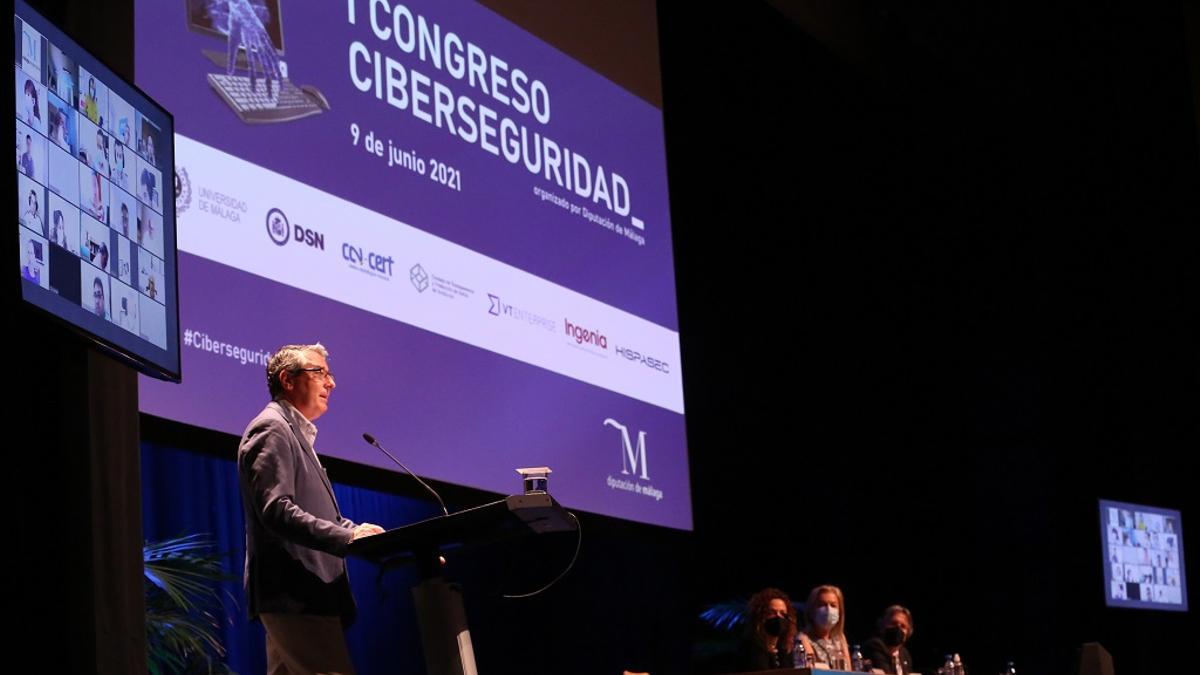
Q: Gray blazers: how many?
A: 1